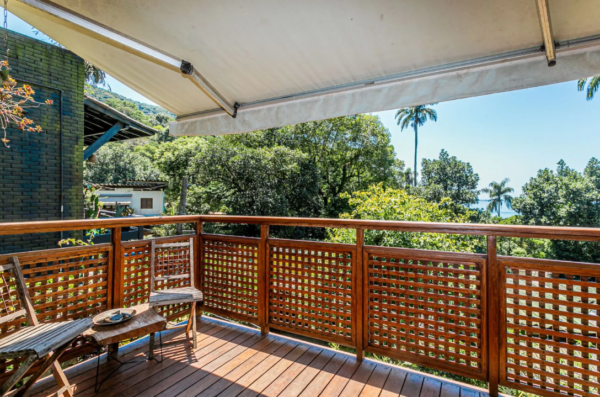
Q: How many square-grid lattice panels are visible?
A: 6